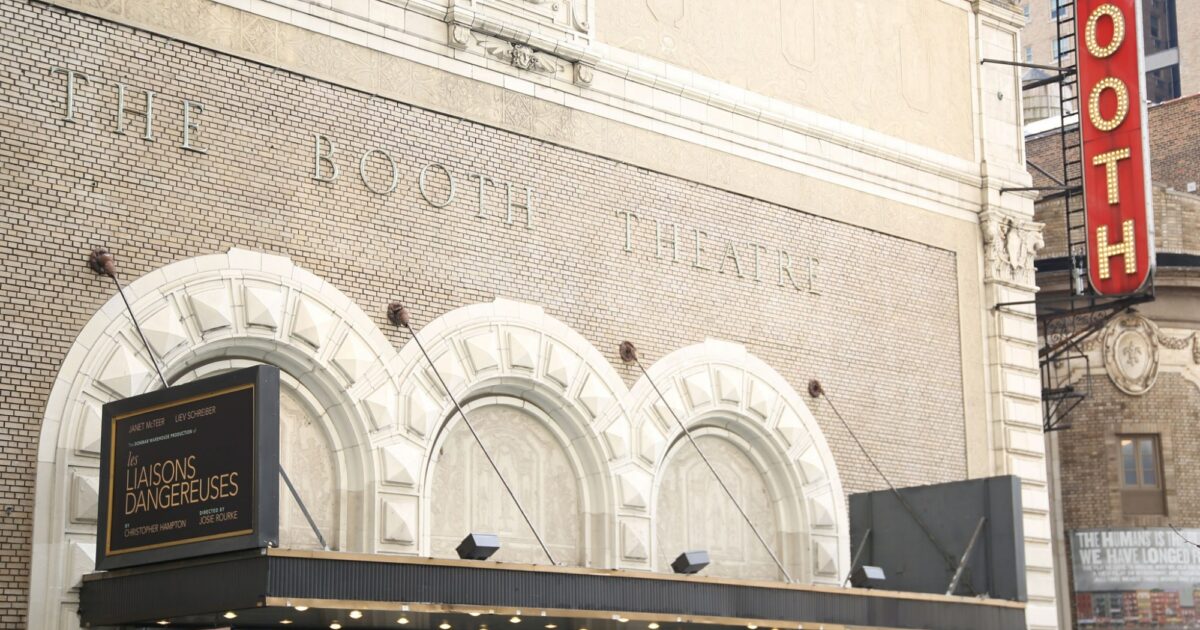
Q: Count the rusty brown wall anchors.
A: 4